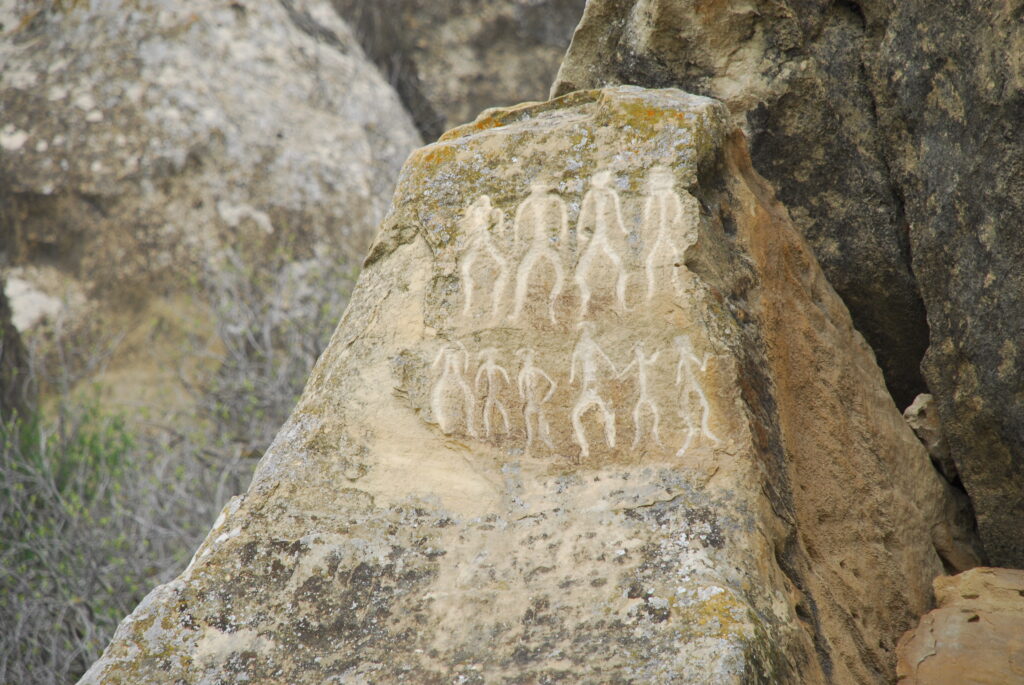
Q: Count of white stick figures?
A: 10